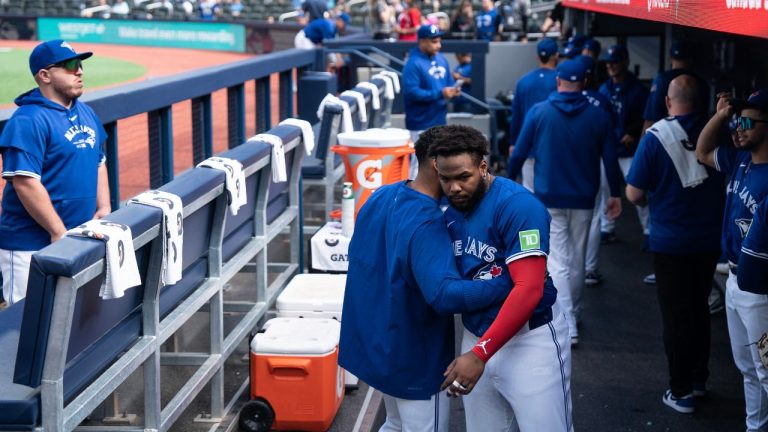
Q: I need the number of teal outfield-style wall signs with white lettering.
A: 1